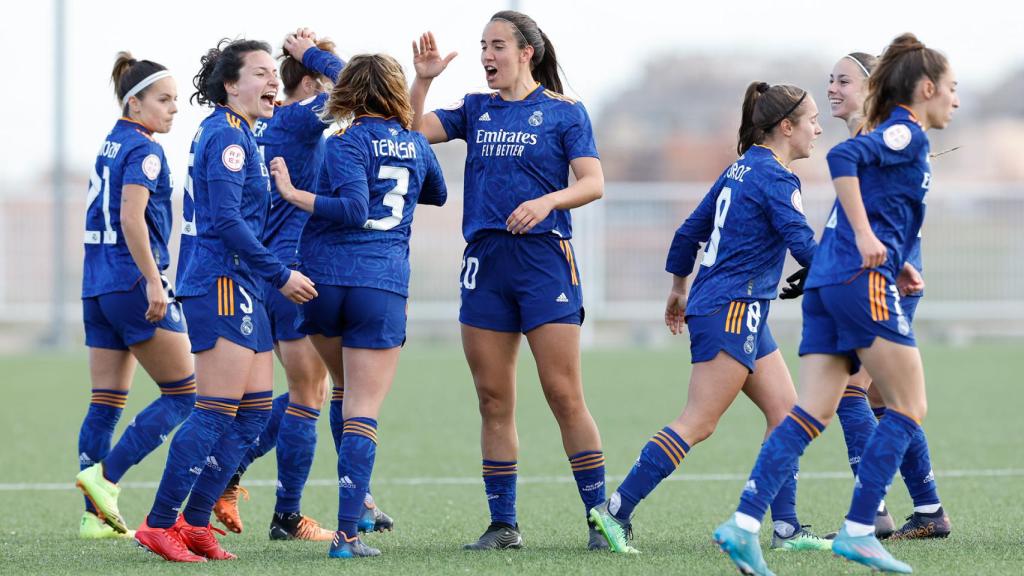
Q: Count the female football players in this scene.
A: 8